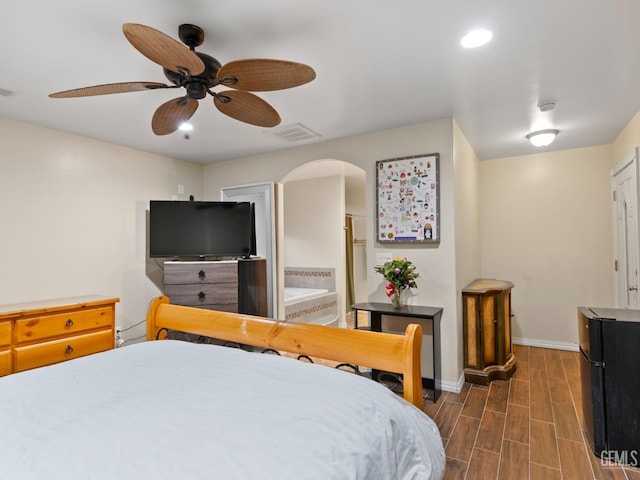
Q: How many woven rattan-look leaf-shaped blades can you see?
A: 5